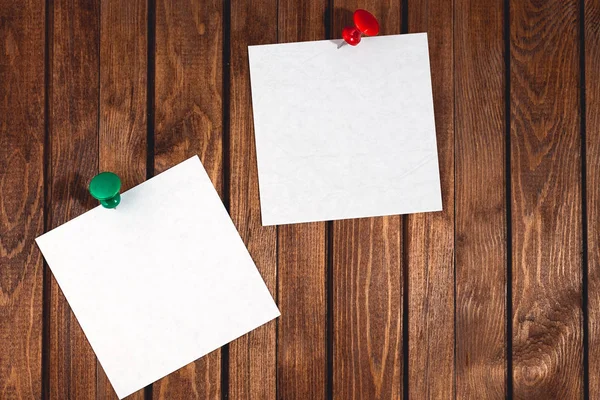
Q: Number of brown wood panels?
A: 11